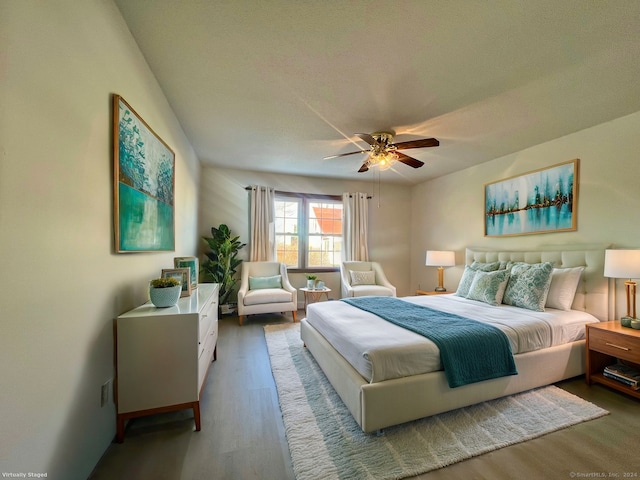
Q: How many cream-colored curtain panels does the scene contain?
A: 2